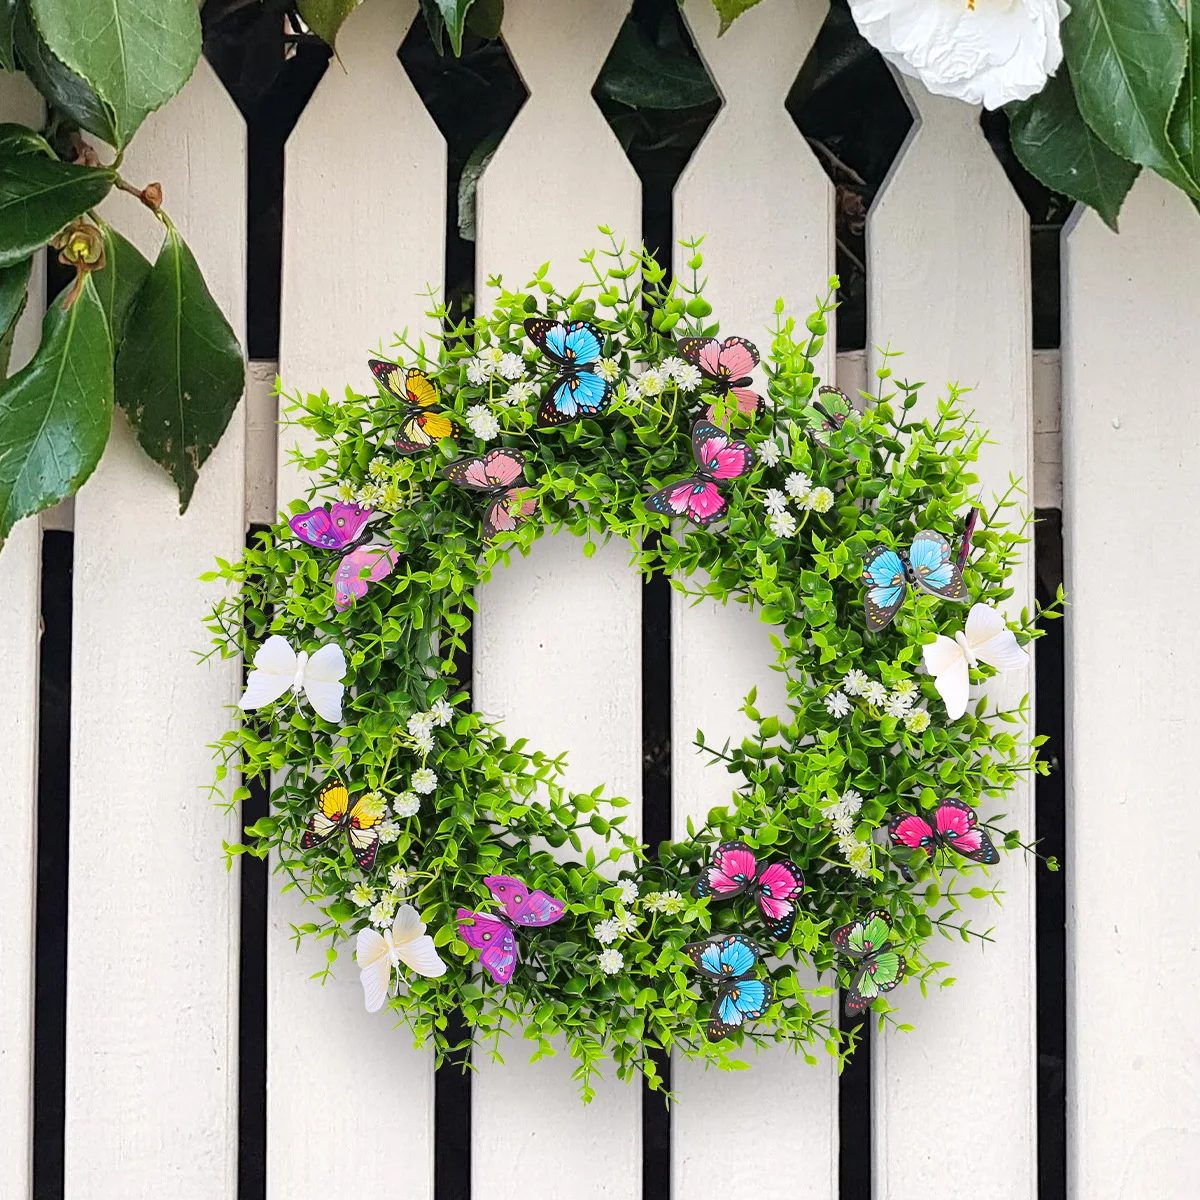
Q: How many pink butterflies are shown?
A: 5